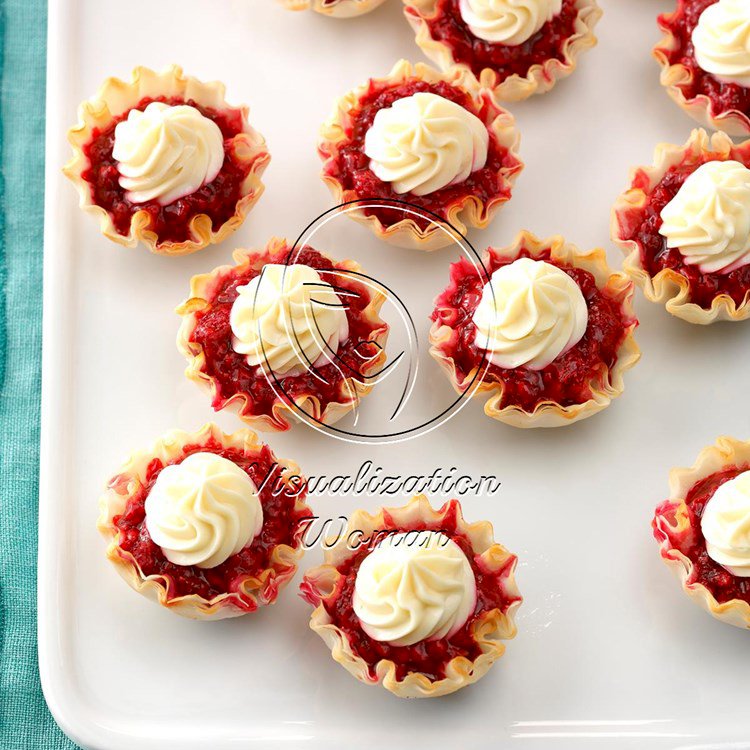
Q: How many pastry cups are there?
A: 11